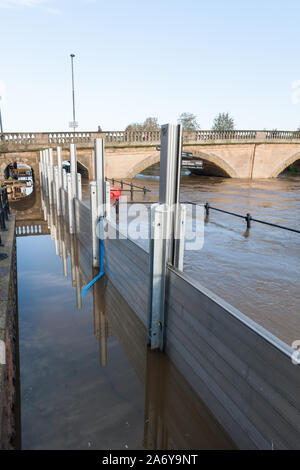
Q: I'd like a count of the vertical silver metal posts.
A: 8